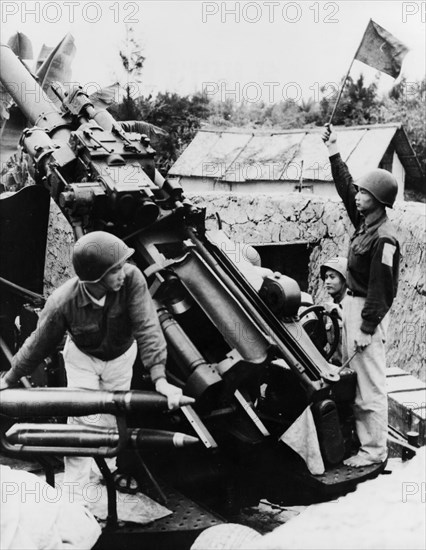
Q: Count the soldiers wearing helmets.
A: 3